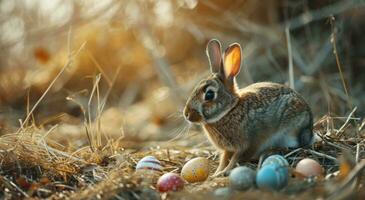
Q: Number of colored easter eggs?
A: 7